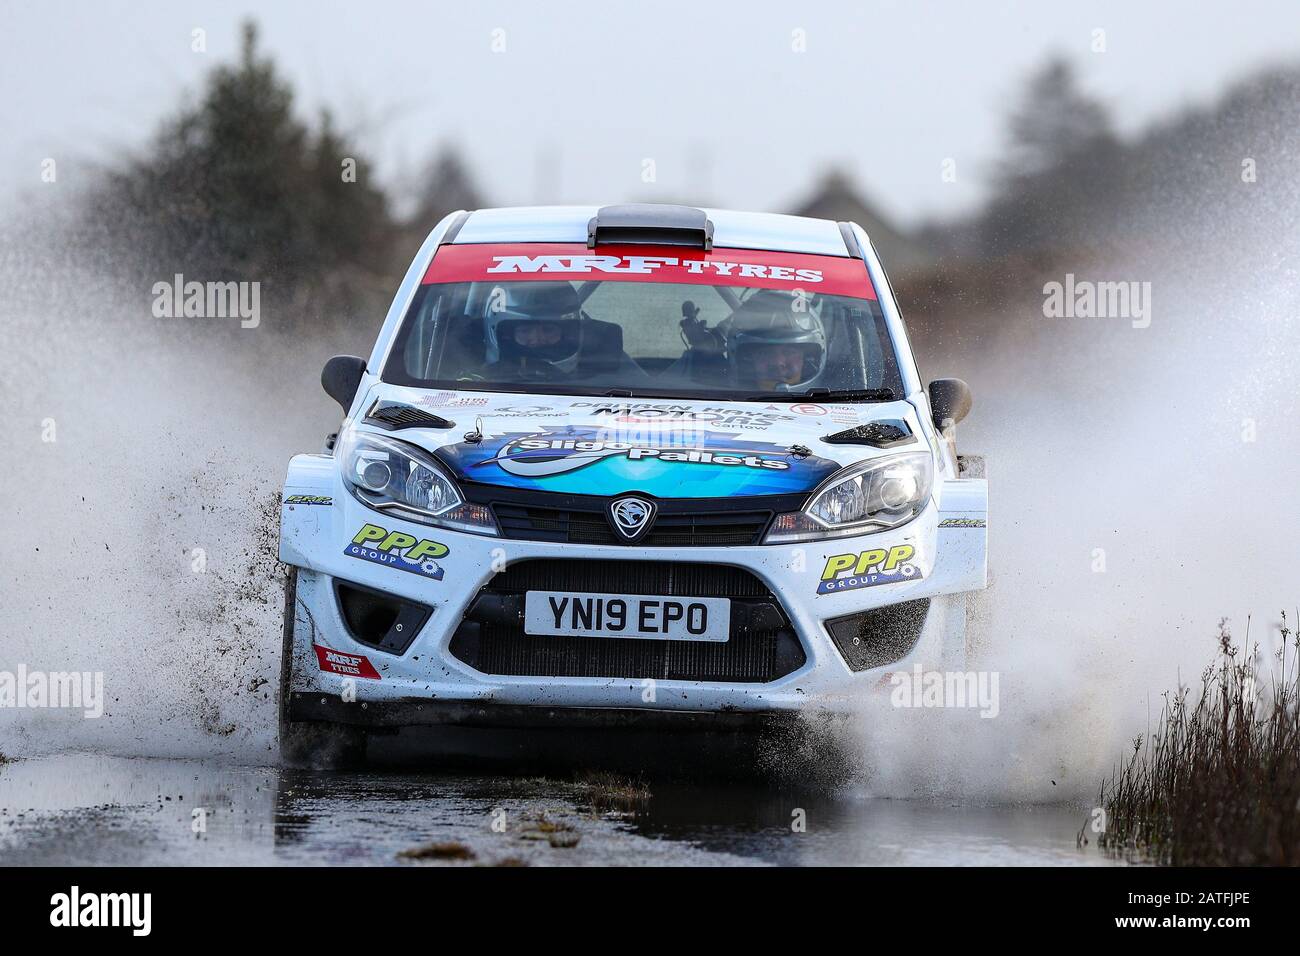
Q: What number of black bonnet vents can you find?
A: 2